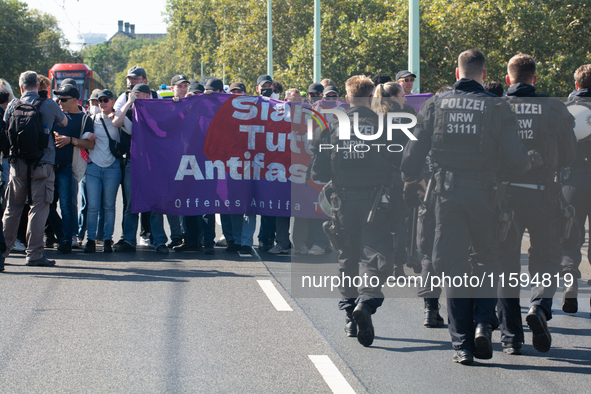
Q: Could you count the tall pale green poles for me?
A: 3